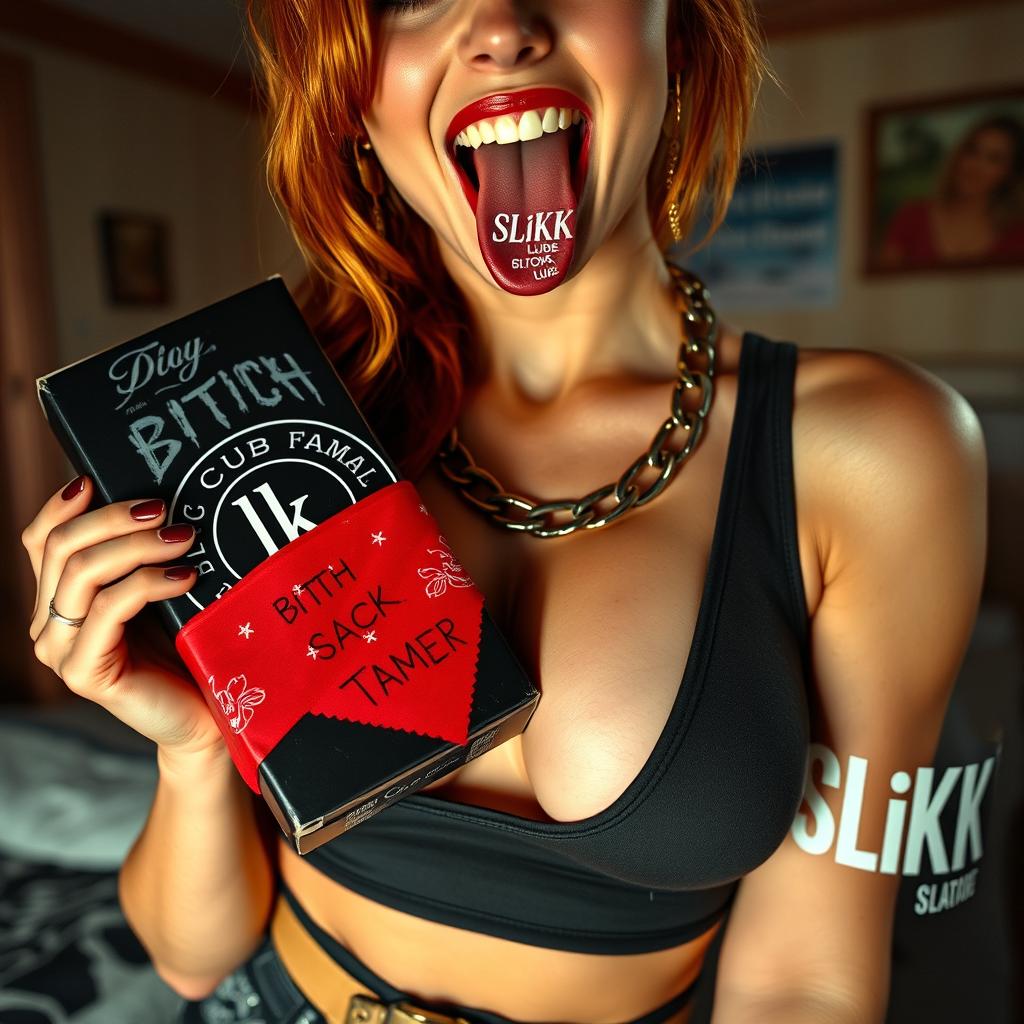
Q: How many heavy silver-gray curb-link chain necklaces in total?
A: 1